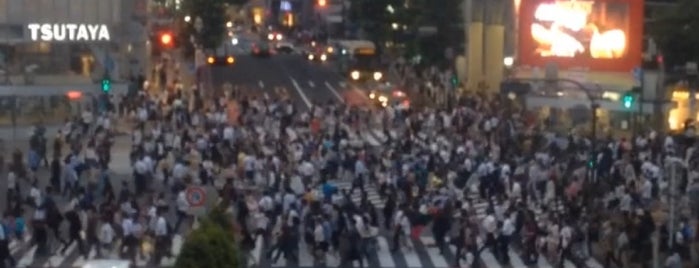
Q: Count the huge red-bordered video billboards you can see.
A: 1